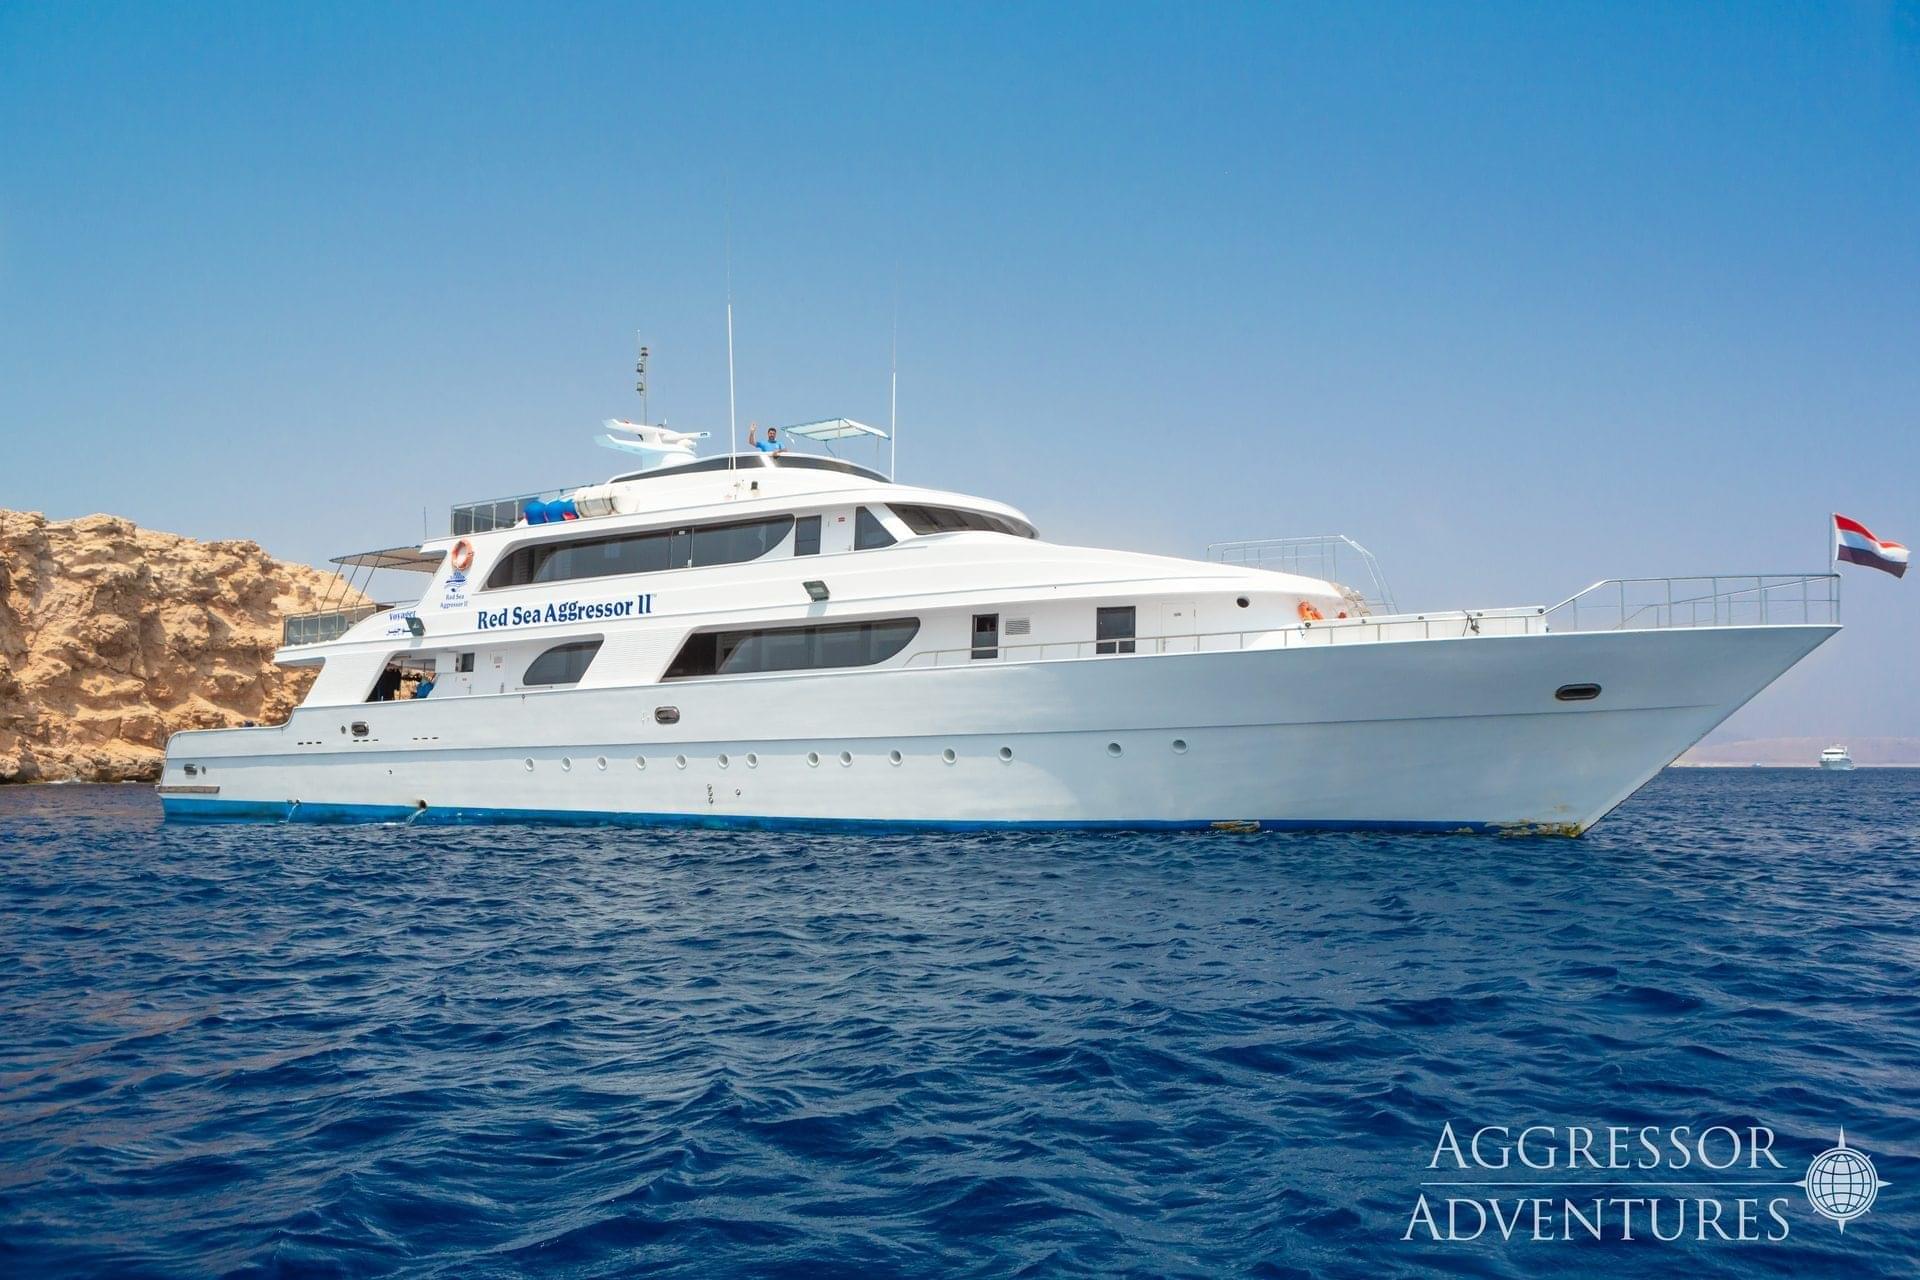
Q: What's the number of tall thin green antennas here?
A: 0